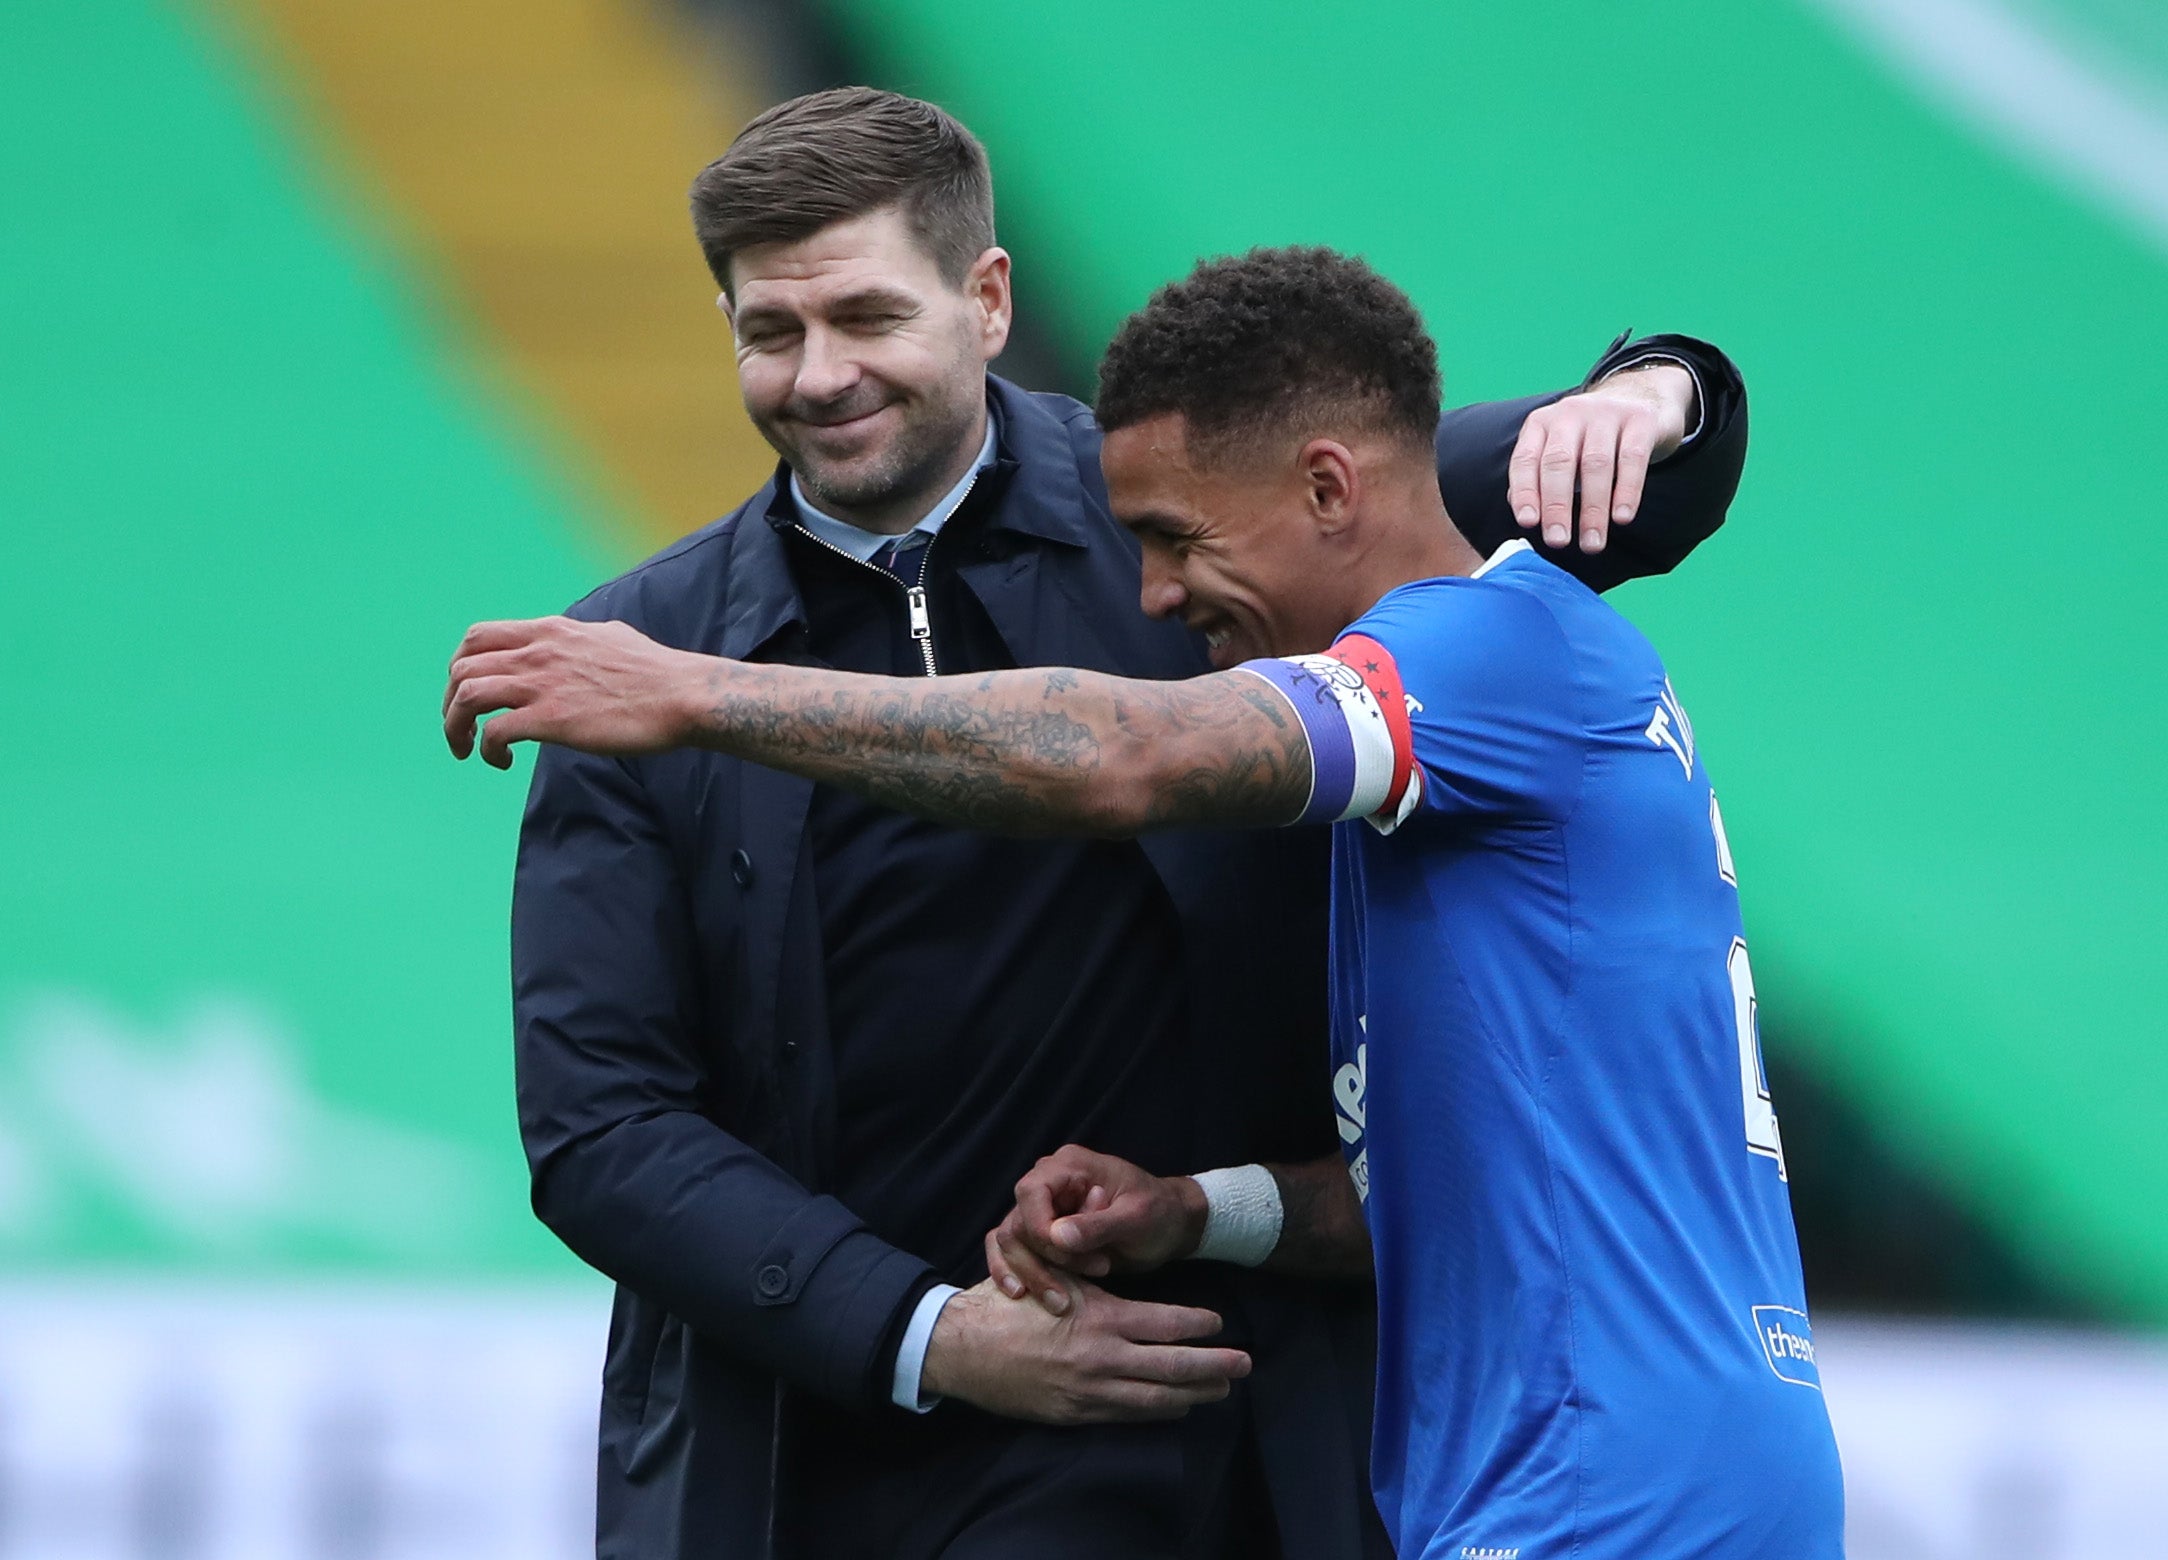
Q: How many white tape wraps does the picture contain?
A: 1